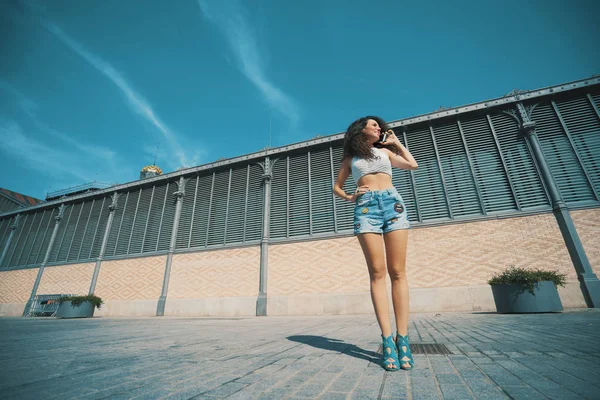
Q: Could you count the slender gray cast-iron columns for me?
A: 6